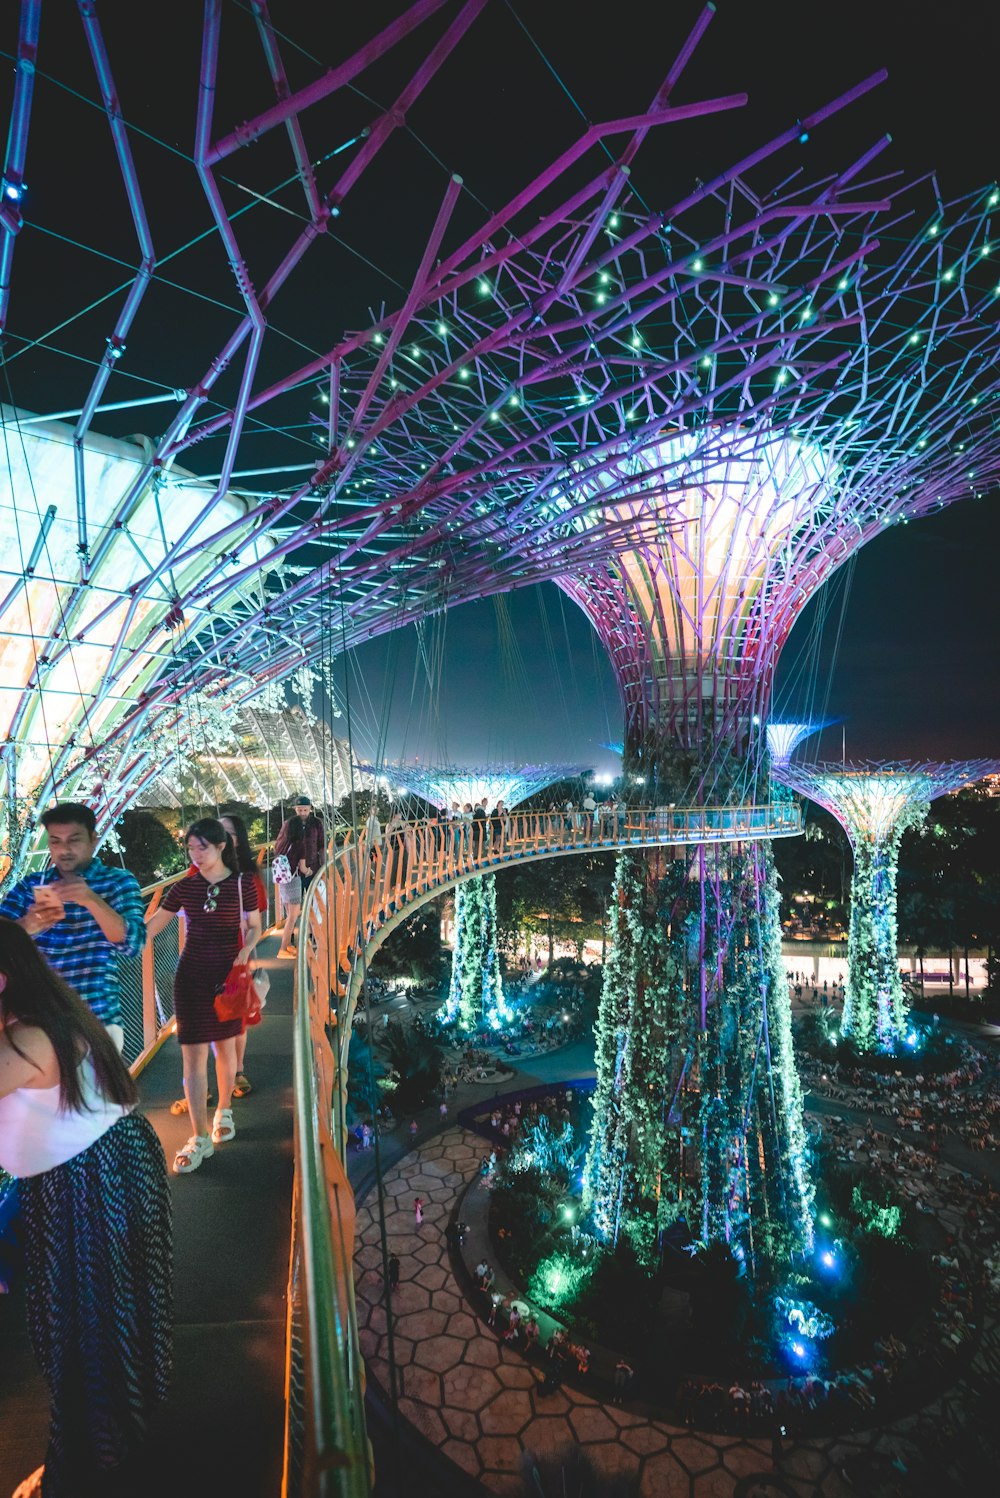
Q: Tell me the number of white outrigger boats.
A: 0